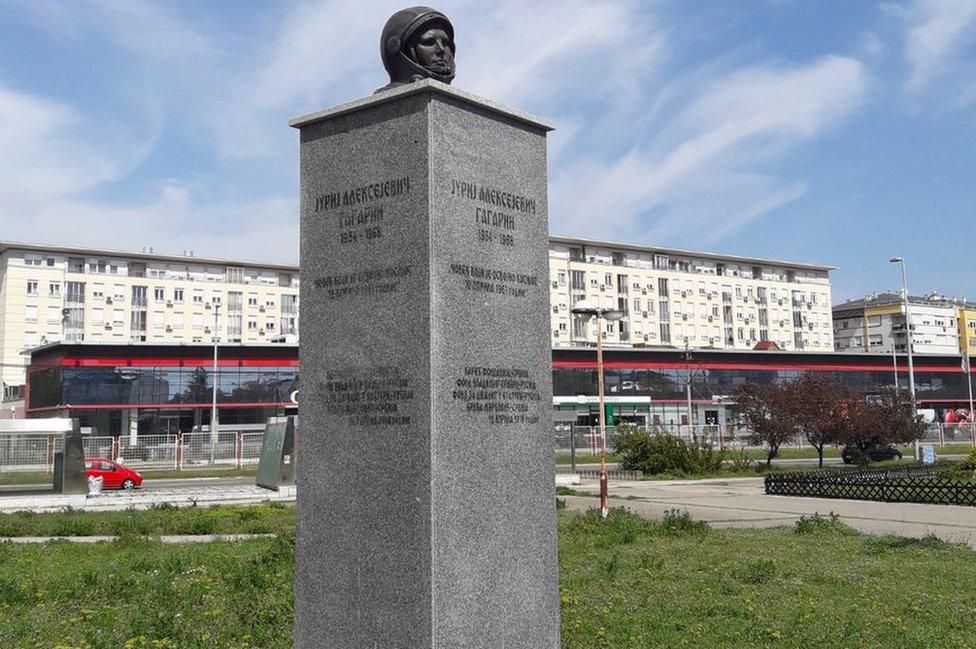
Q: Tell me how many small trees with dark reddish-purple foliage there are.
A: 3